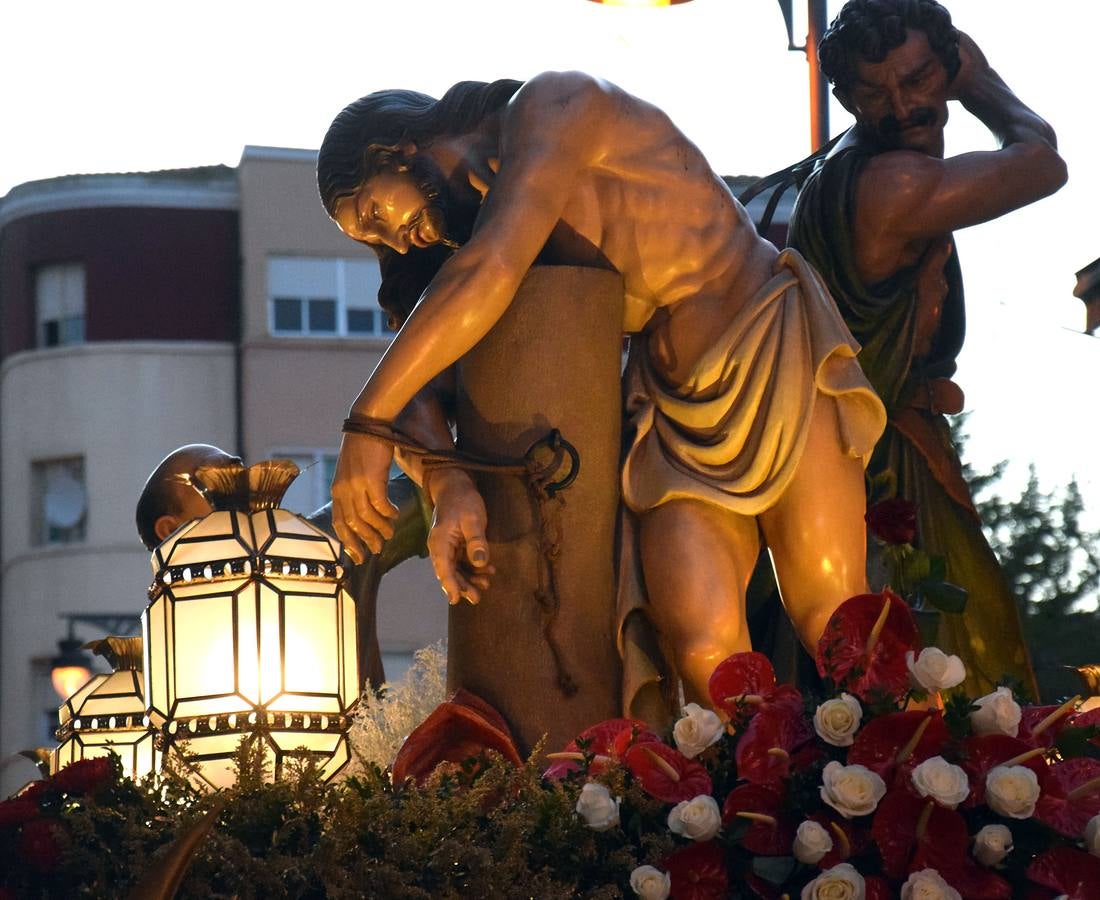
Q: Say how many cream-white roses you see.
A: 15